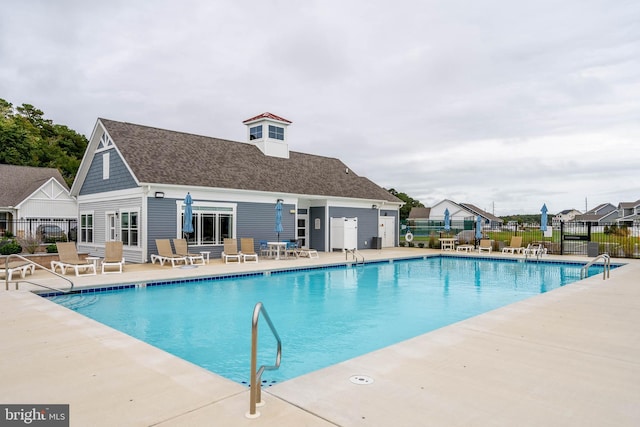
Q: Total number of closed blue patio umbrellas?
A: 5